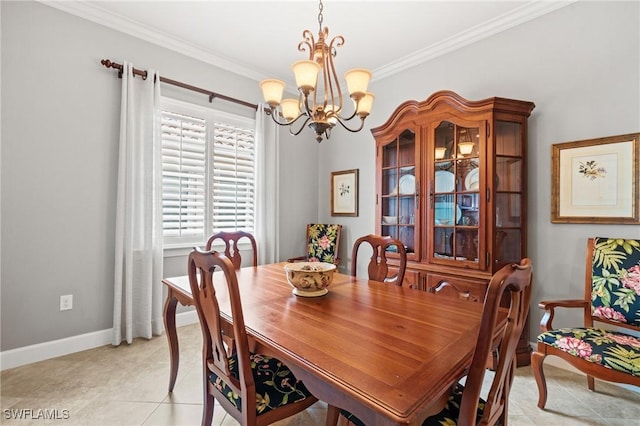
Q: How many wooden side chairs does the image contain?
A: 4